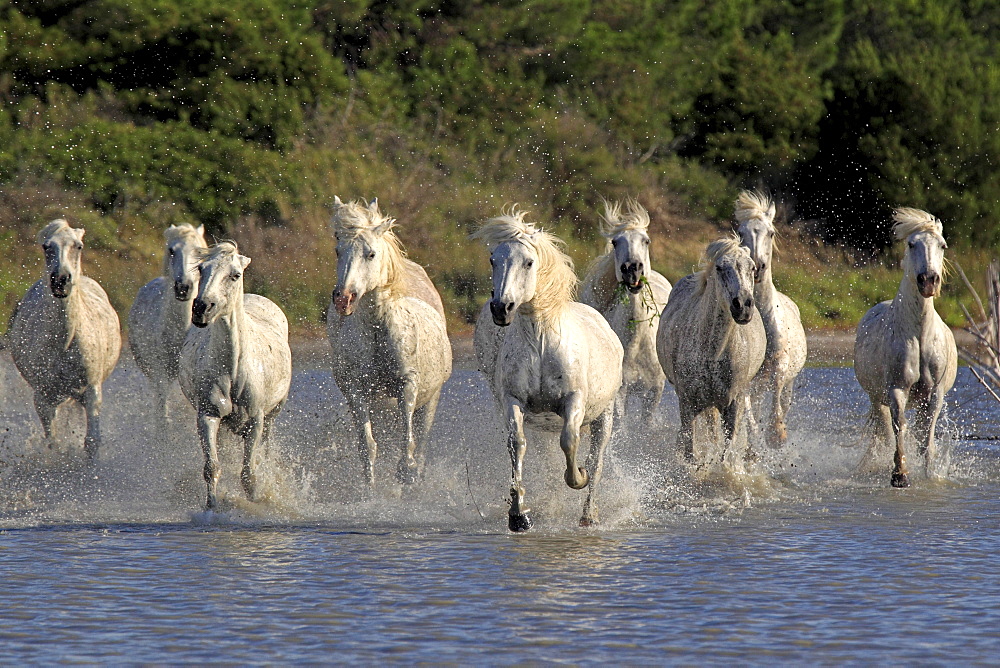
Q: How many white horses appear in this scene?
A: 9